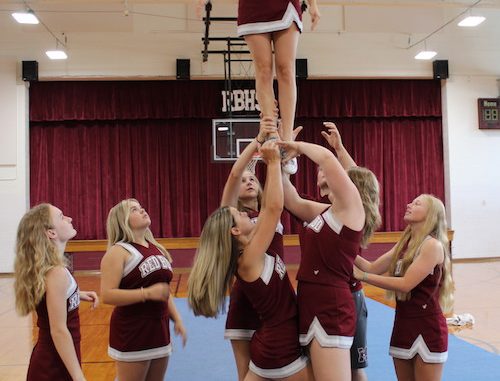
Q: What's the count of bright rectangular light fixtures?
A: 4